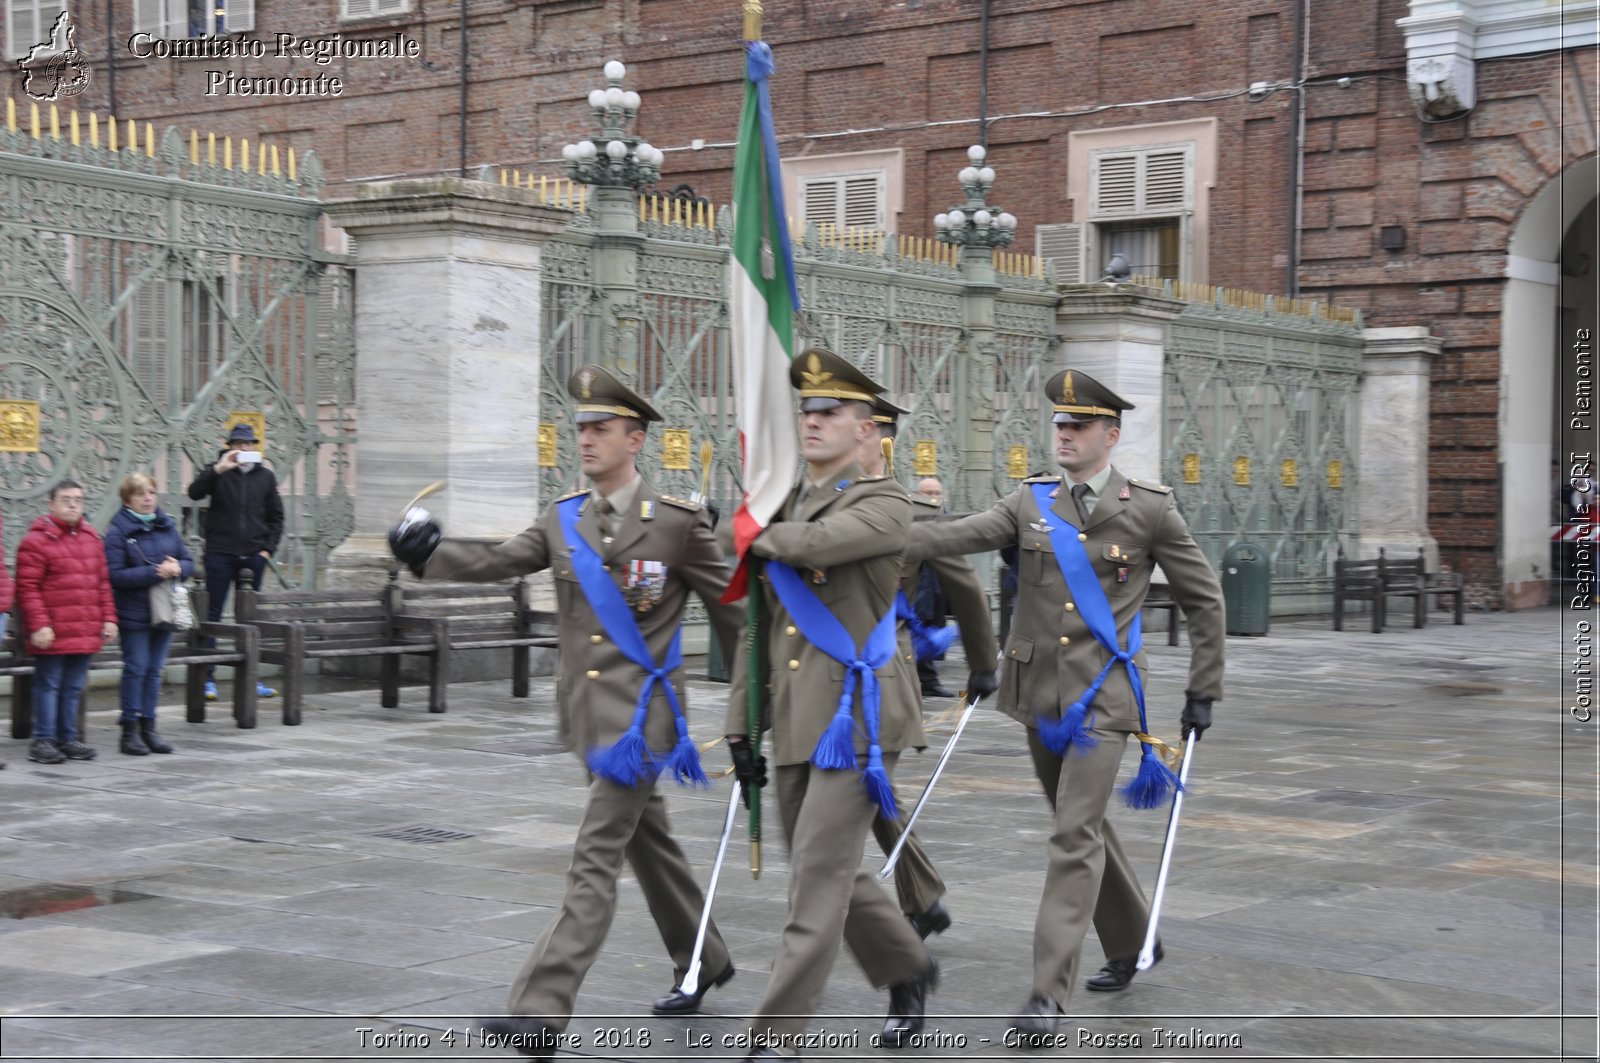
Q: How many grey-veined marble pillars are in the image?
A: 3